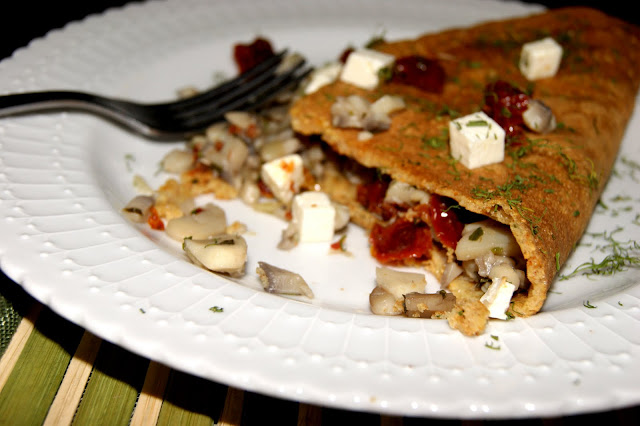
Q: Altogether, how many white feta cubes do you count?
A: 7